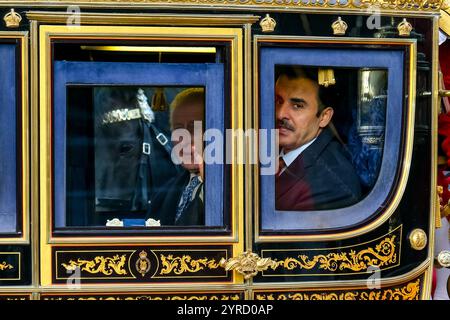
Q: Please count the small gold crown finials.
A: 4